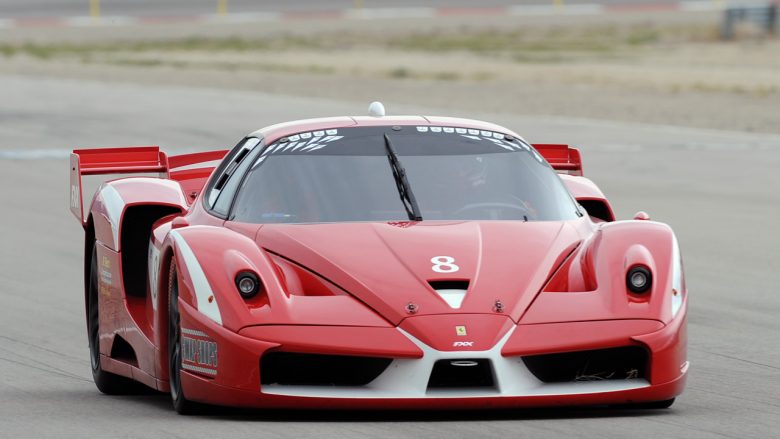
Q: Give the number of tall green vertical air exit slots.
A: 0